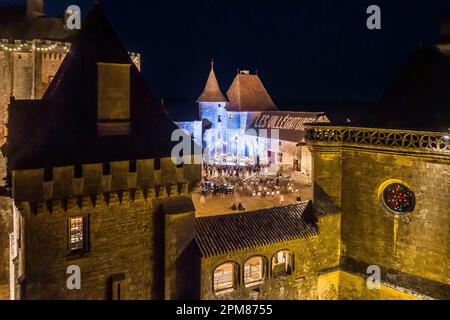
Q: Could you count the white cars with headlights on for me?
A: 0